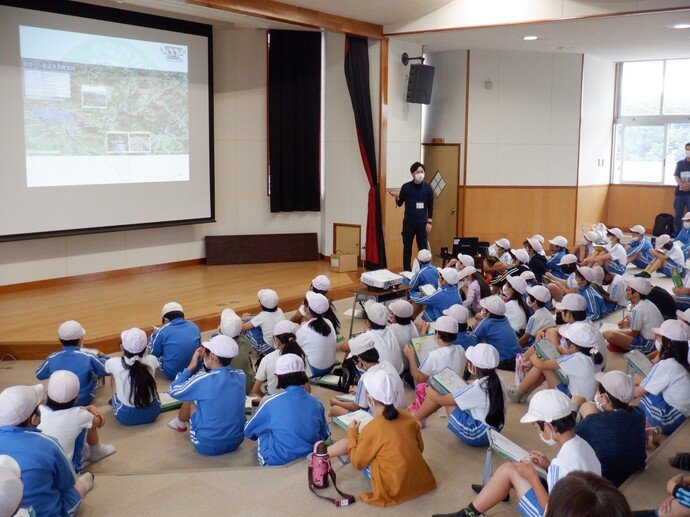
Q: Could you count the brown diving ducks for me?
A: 0